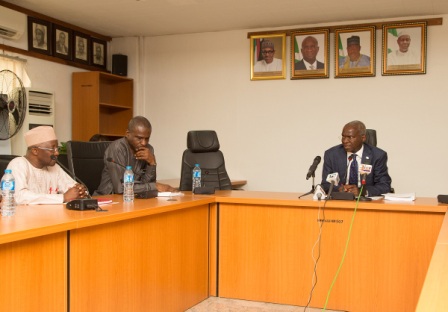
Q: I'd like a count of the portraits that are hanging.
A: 8